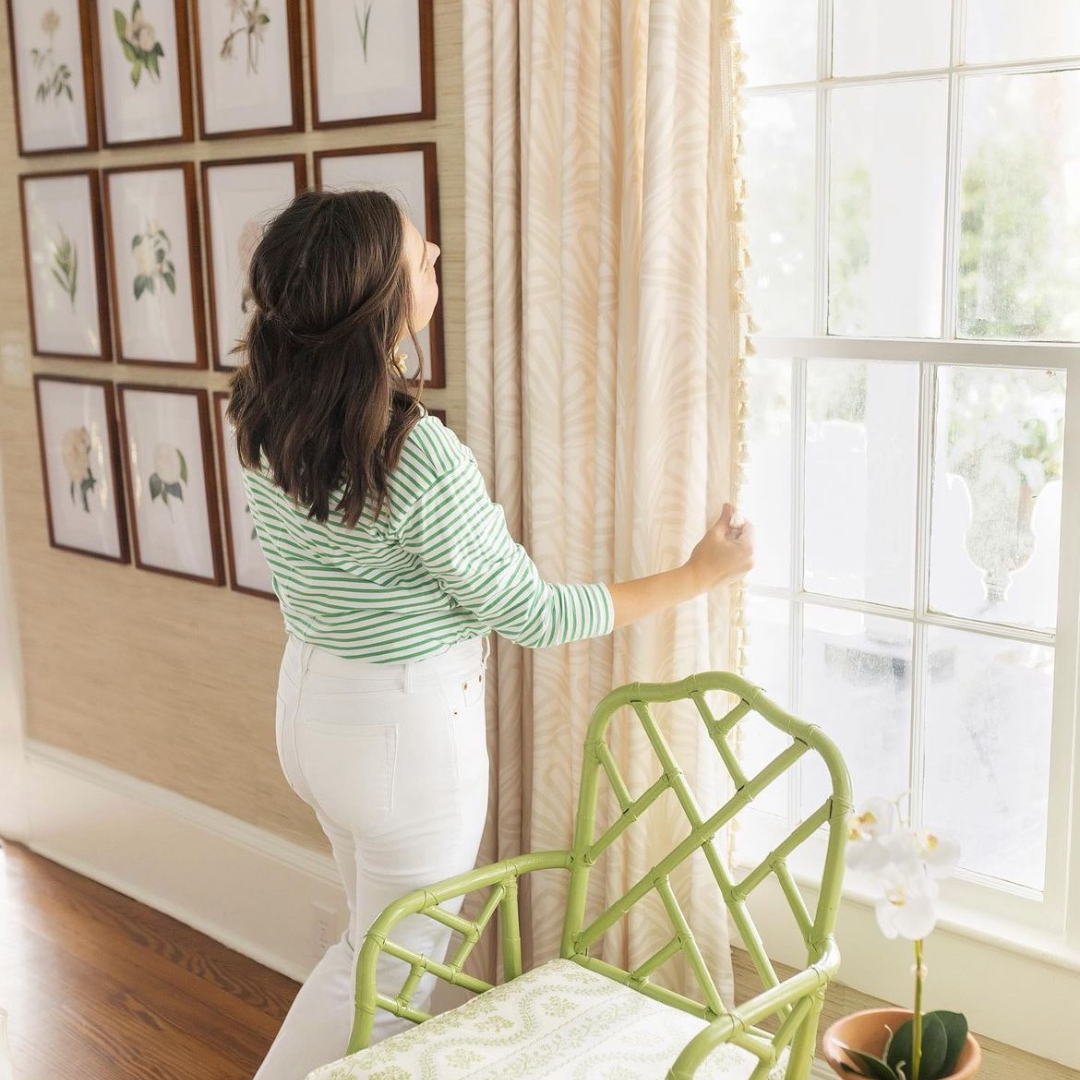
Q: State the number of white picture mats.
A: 11